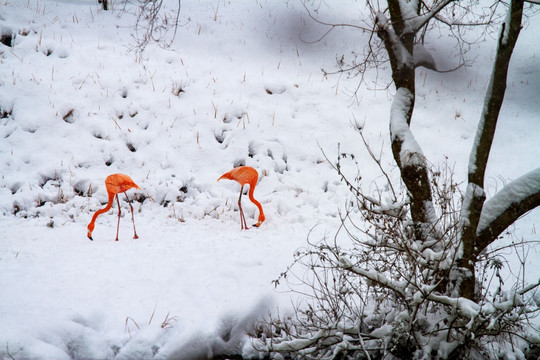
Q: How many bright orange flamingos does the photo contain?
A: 2